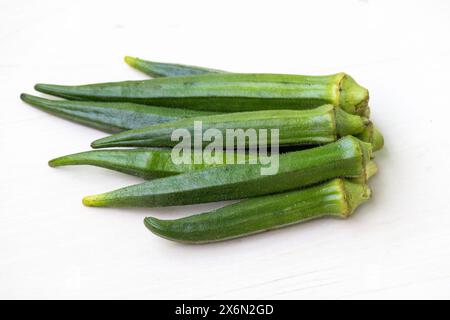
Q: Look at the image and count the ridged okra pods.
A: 7